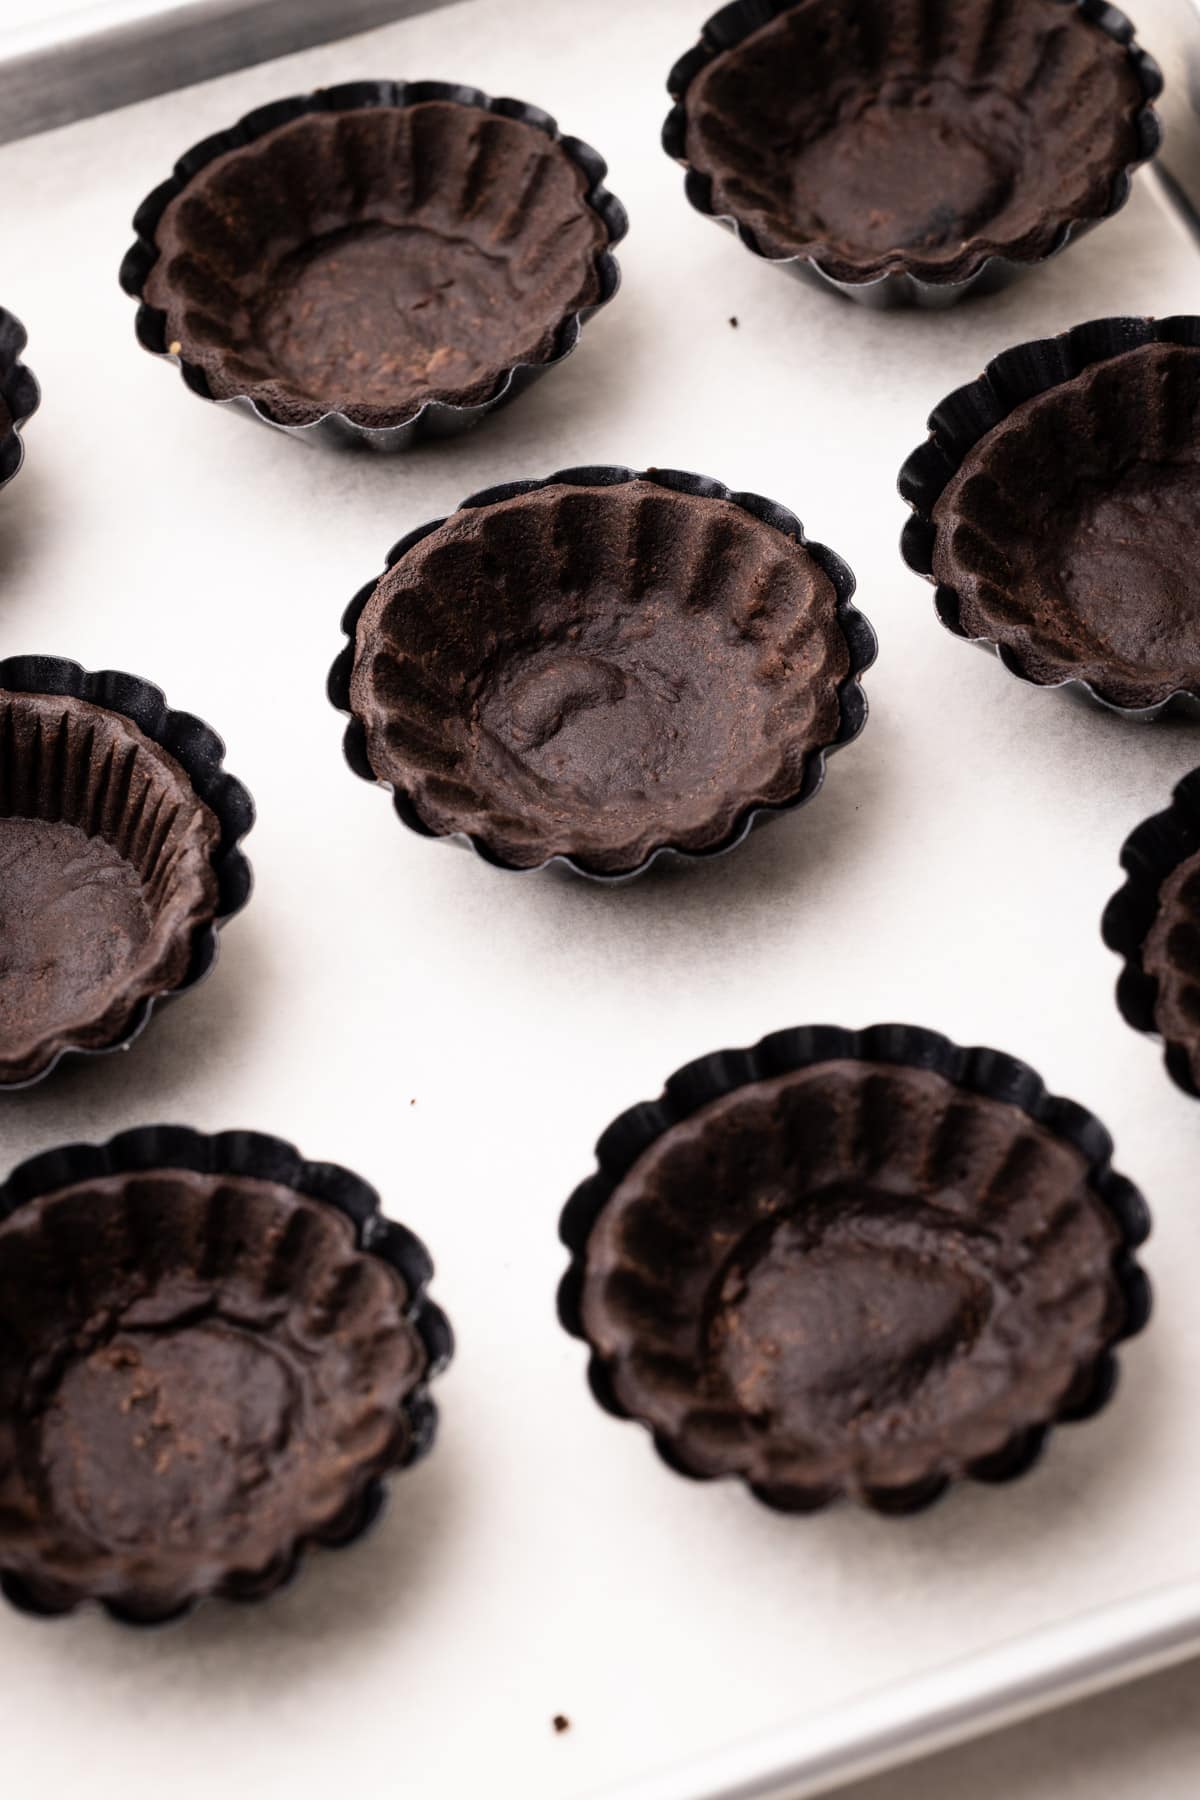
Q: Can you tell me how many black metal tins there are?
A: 9